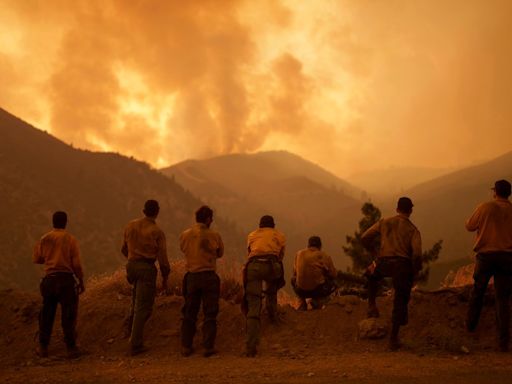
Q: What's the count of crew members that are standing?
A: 6